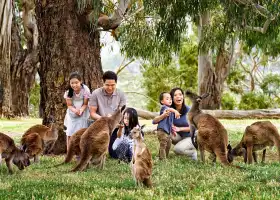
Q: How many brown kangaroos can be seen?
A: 7